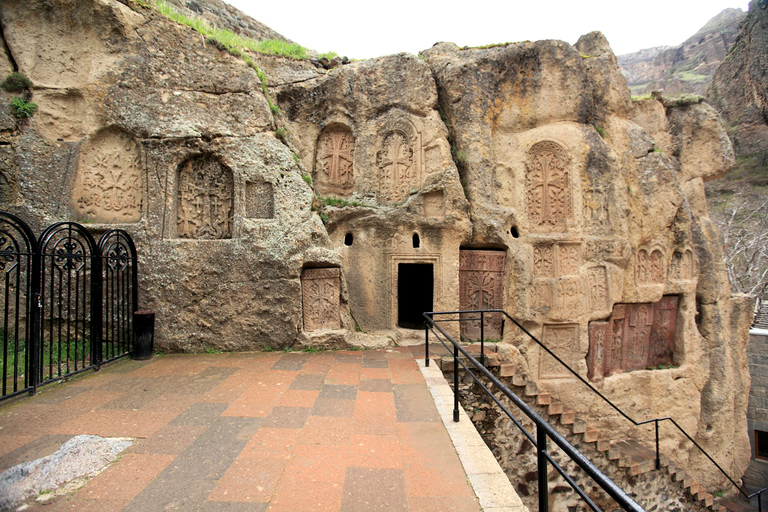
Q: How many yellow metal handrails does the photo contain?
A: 0